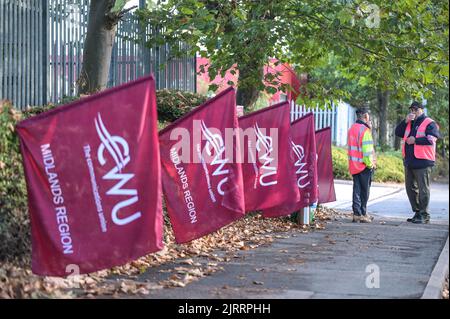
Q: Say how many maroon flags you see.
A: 5